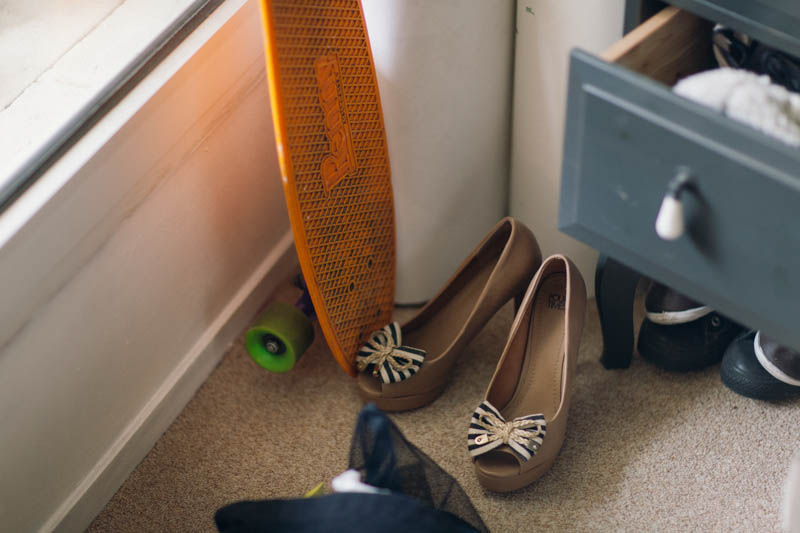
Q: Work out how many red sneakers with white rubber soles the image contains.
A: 0